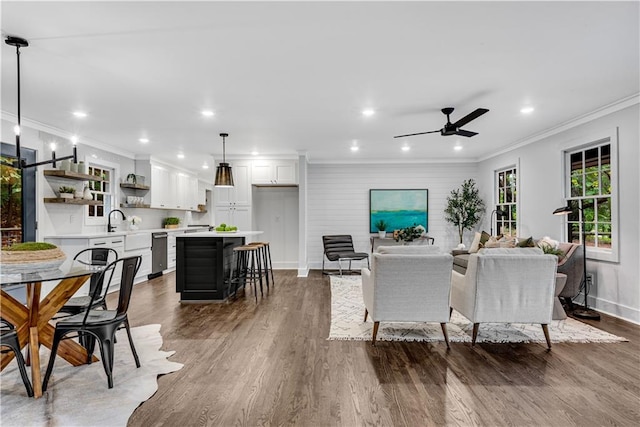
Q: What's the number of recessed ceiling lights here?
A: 11